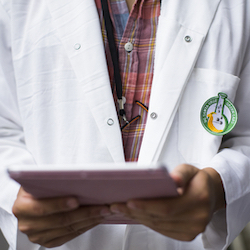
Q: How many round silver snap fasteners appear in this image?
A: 4